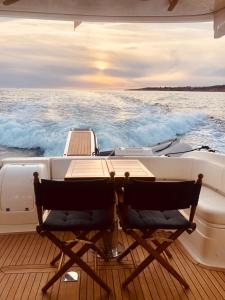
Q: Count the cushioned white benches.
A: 1